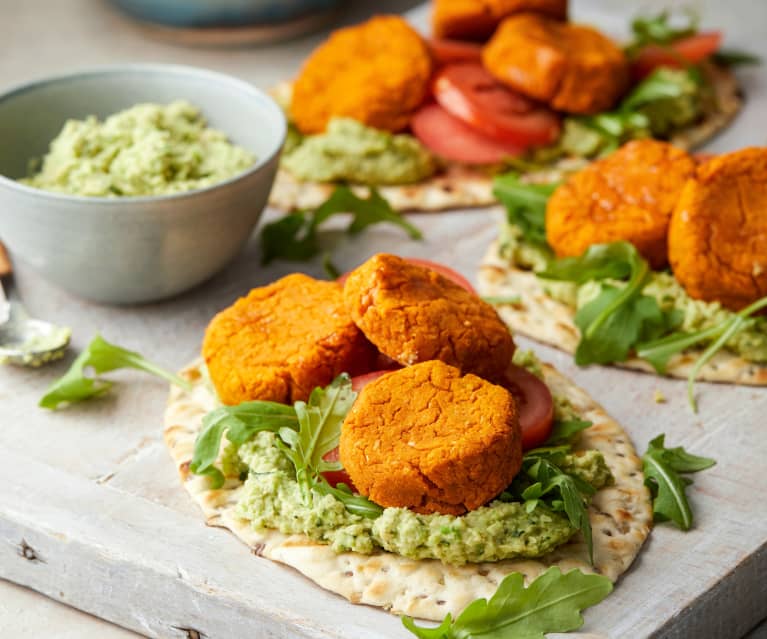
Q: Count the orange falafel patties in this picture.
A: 8